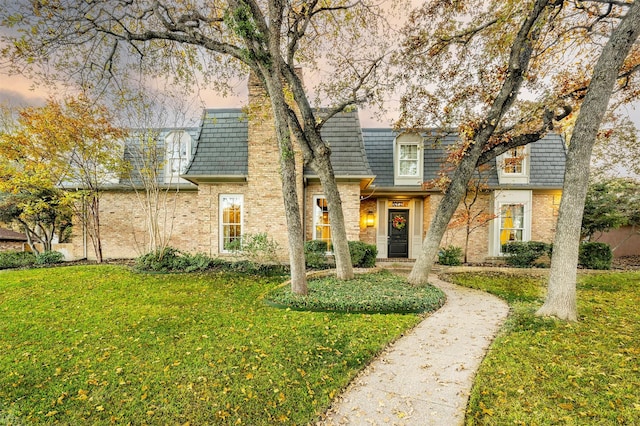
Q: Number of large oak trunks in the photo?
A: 4